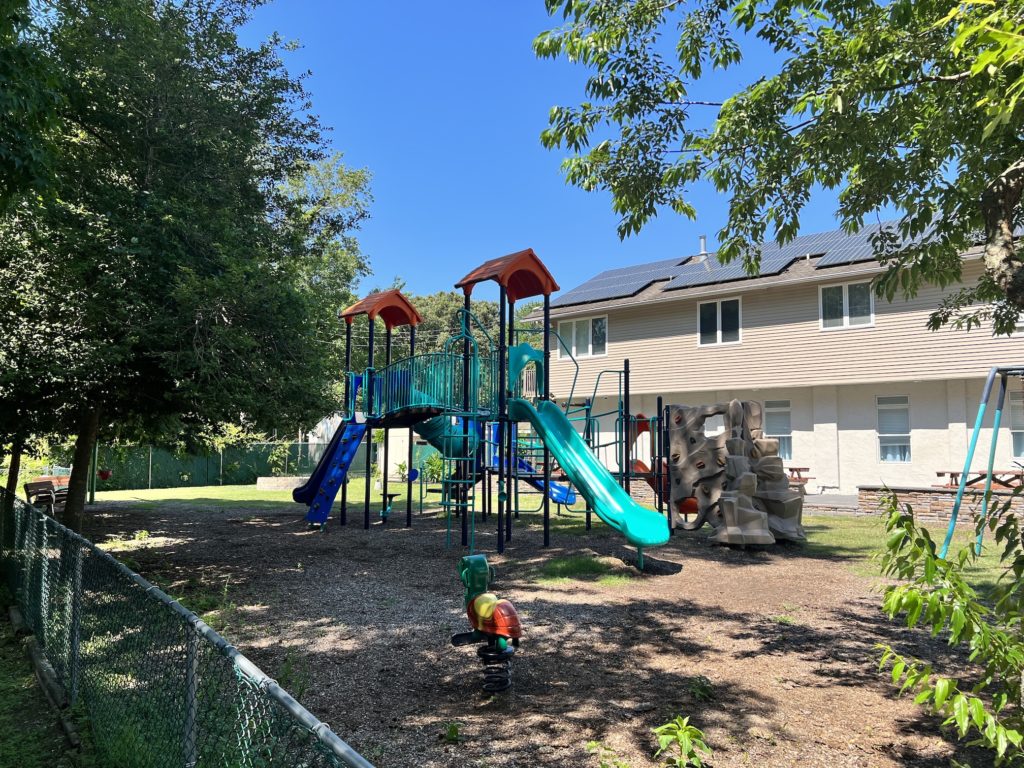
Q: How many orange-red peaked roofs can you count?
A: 2